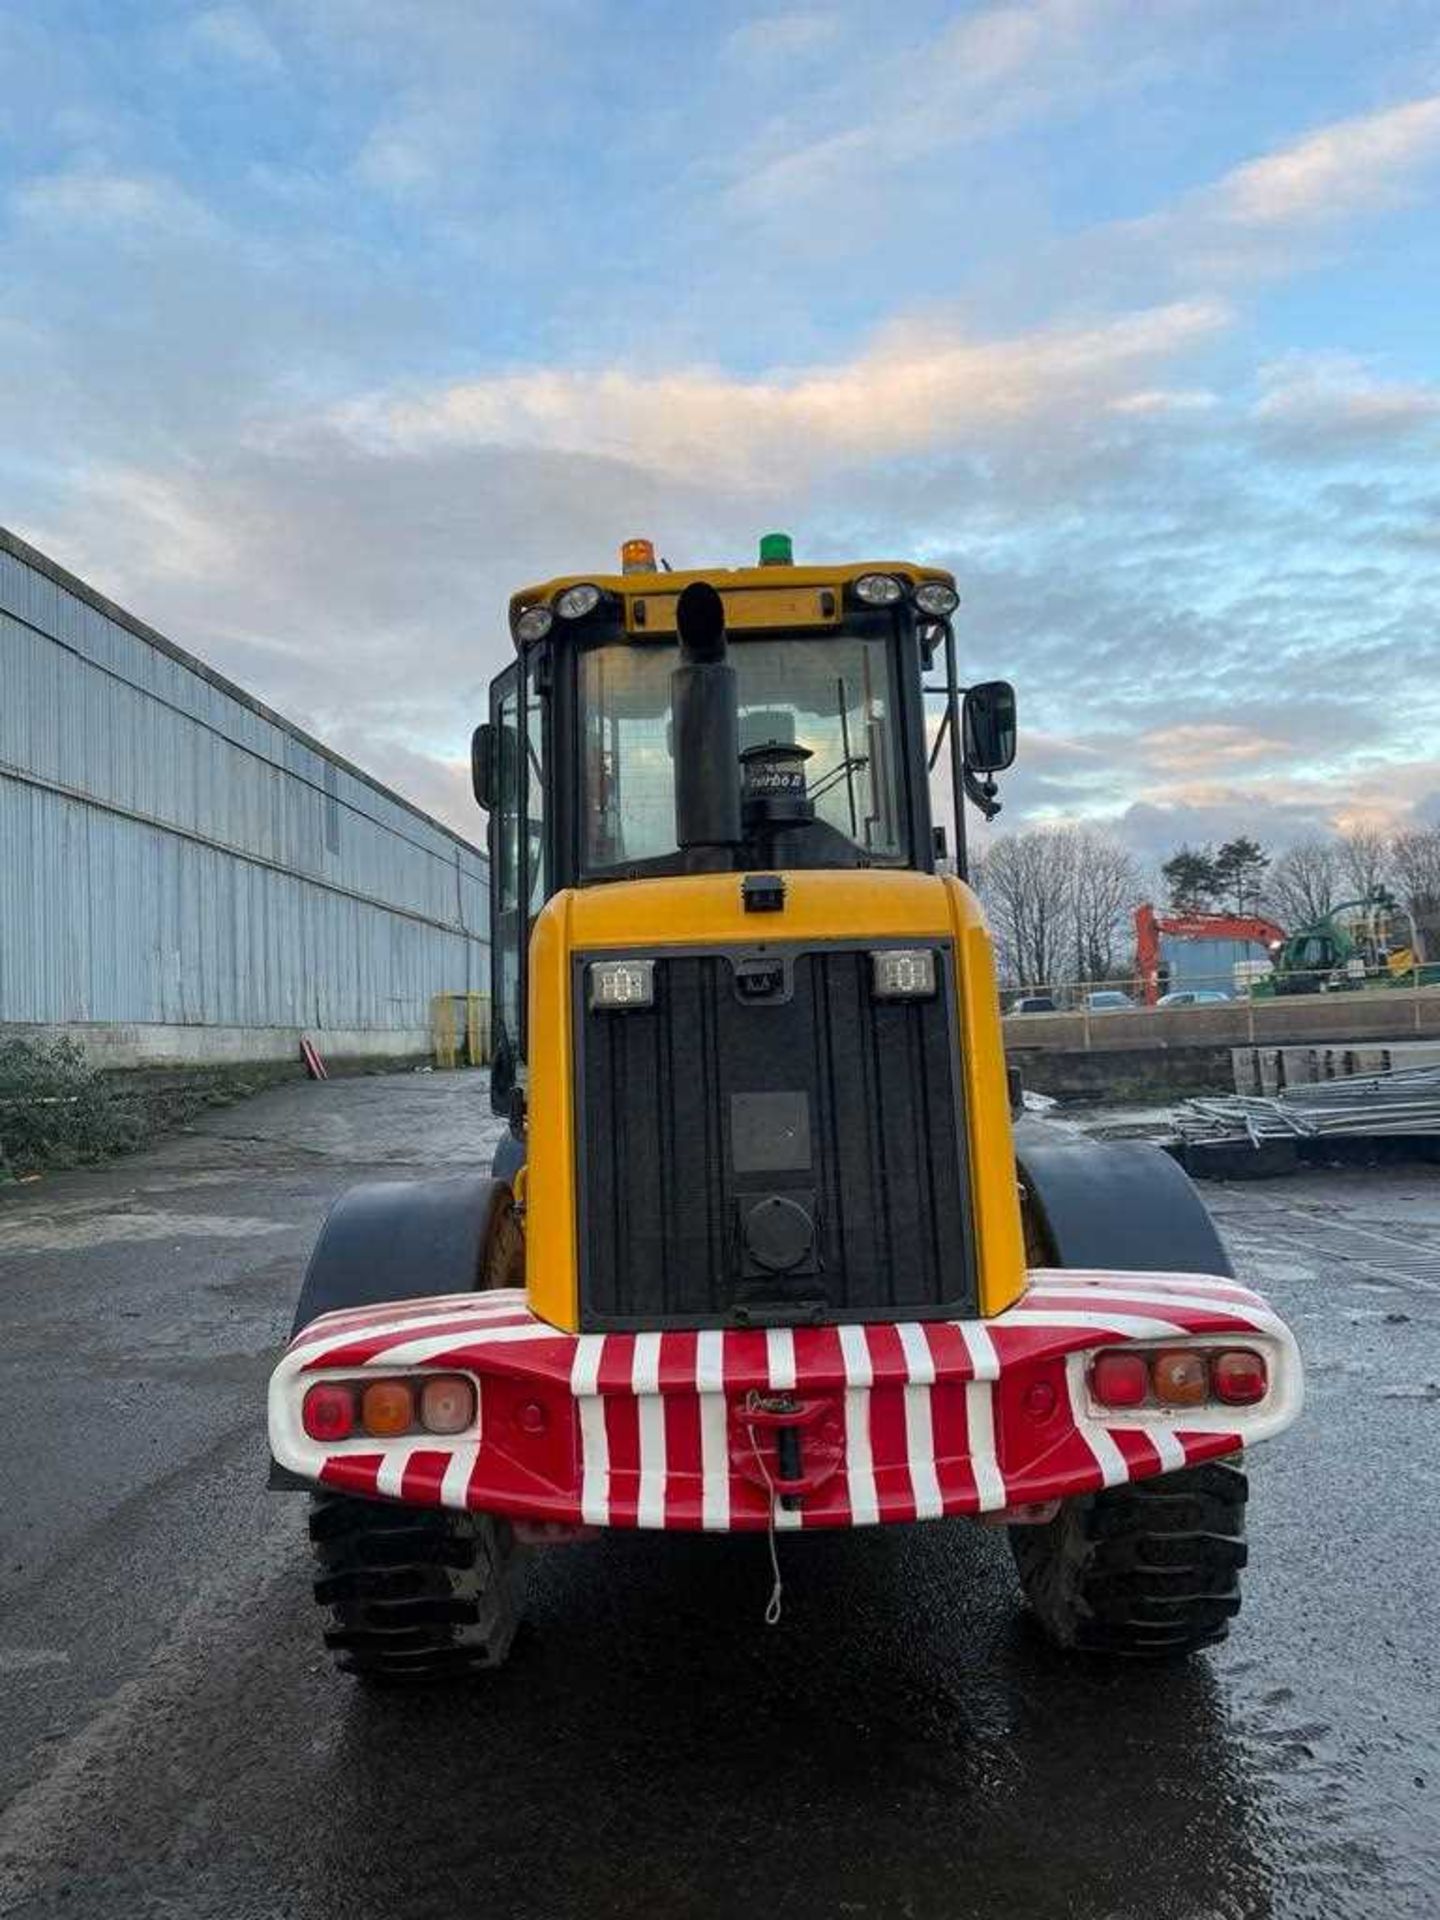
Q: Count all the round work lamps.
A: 4